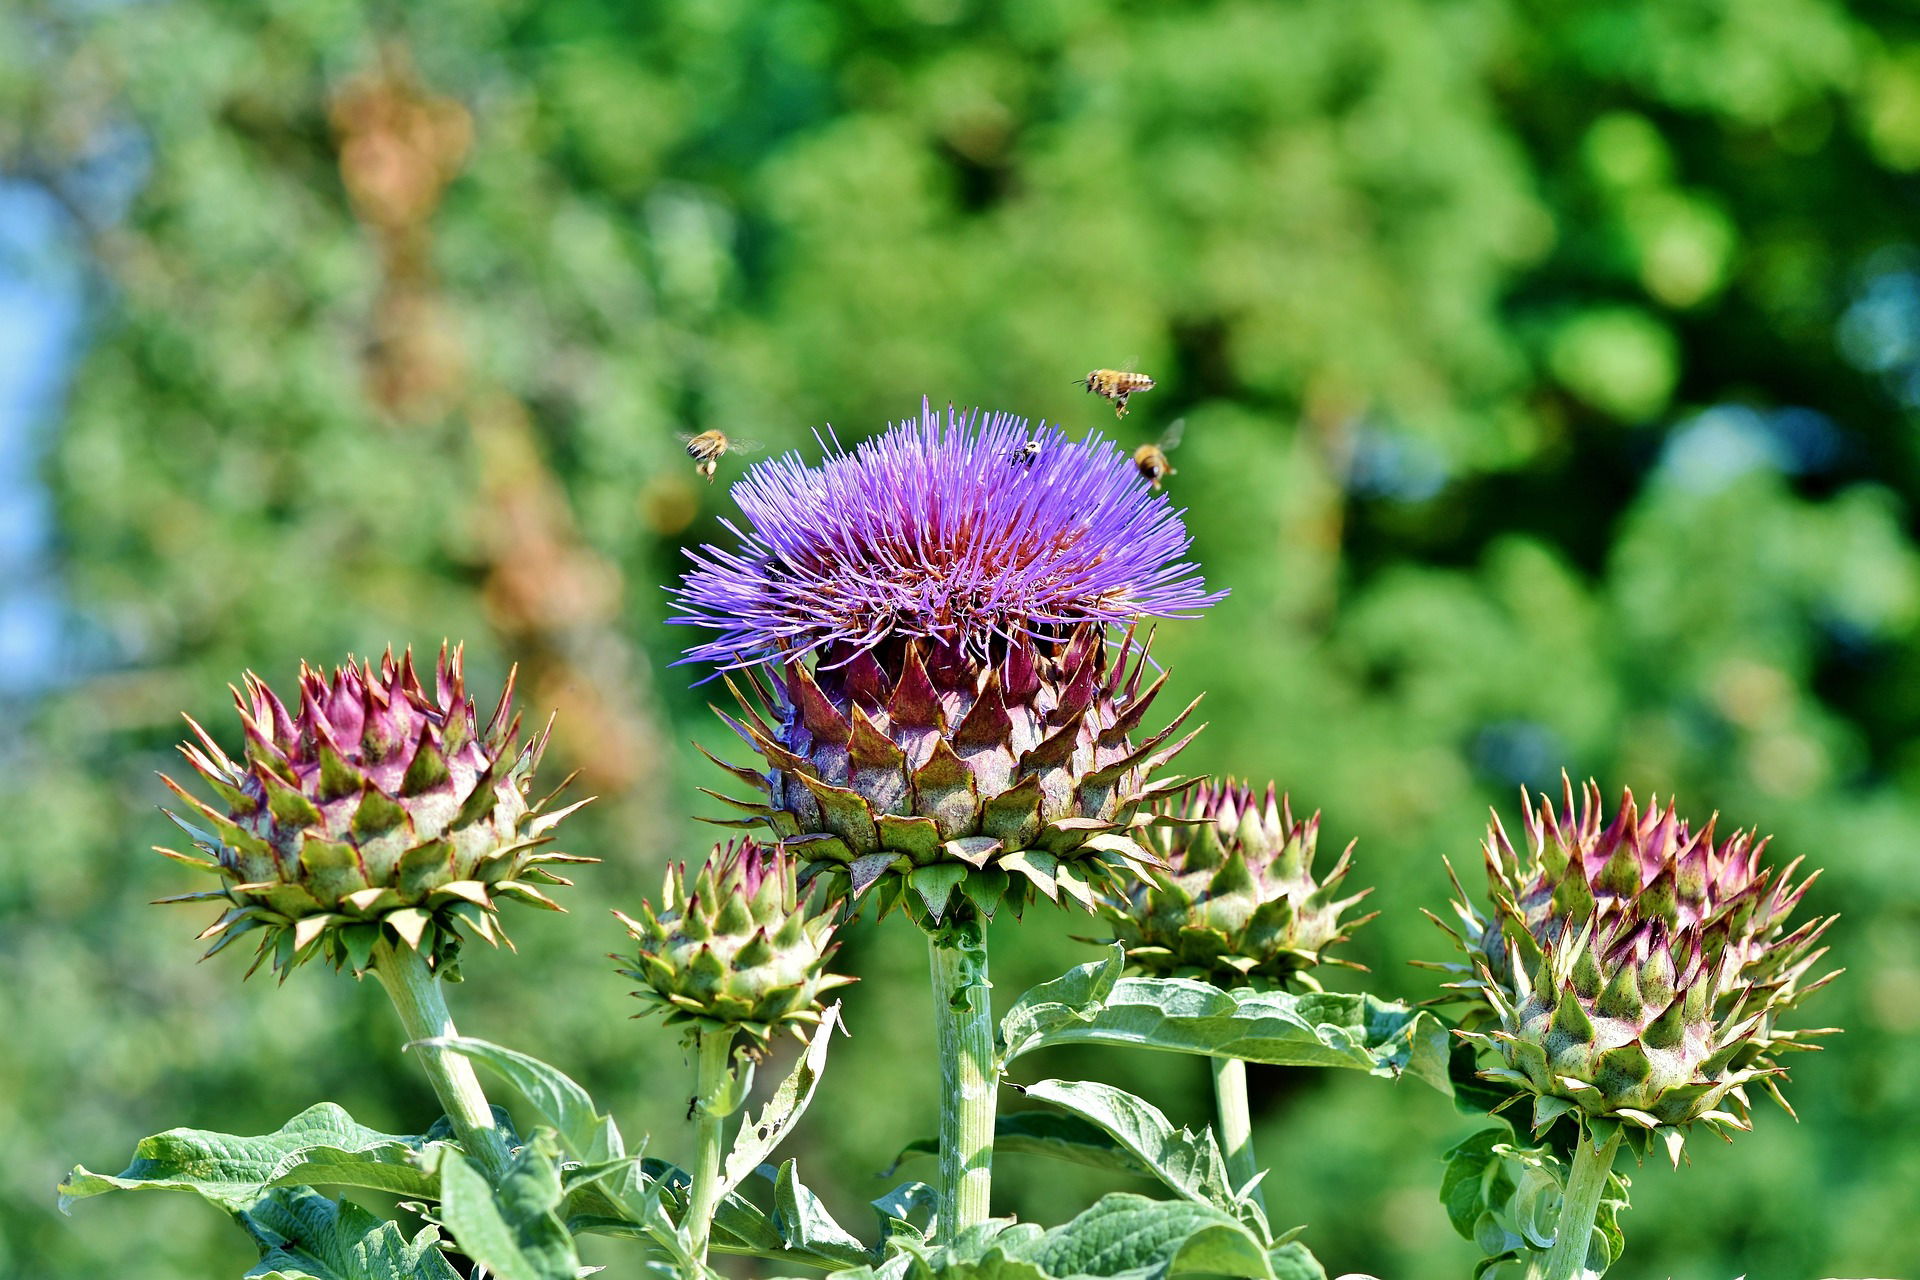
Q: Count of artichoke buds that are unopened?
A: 5